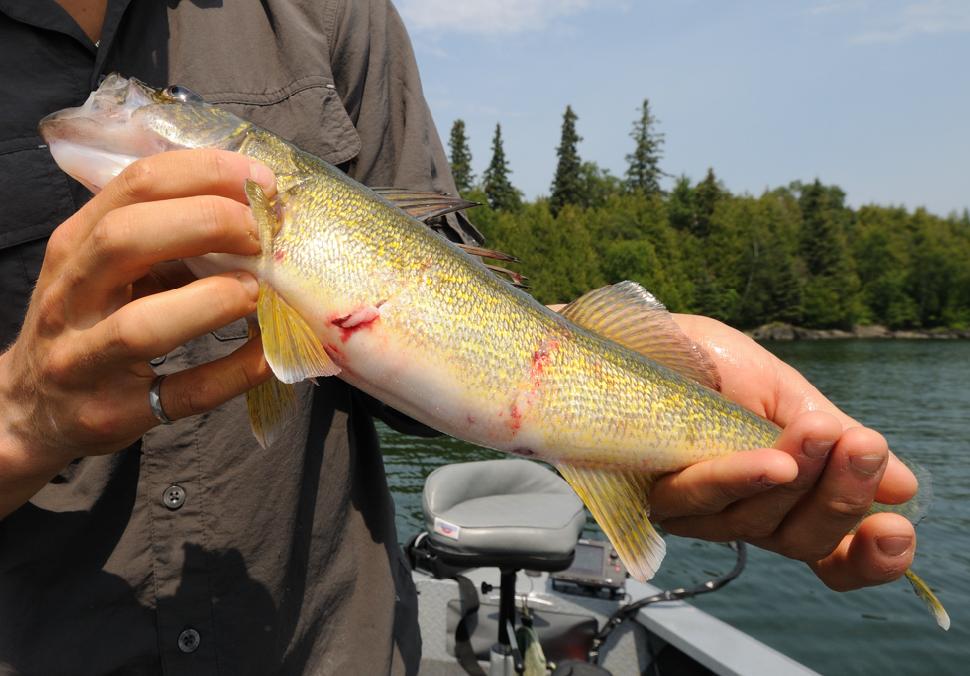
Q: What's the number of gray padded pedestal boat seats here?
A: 1